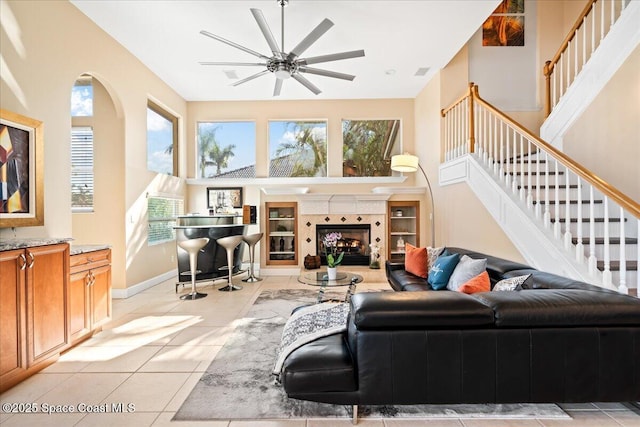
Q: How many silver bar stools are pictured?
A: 3